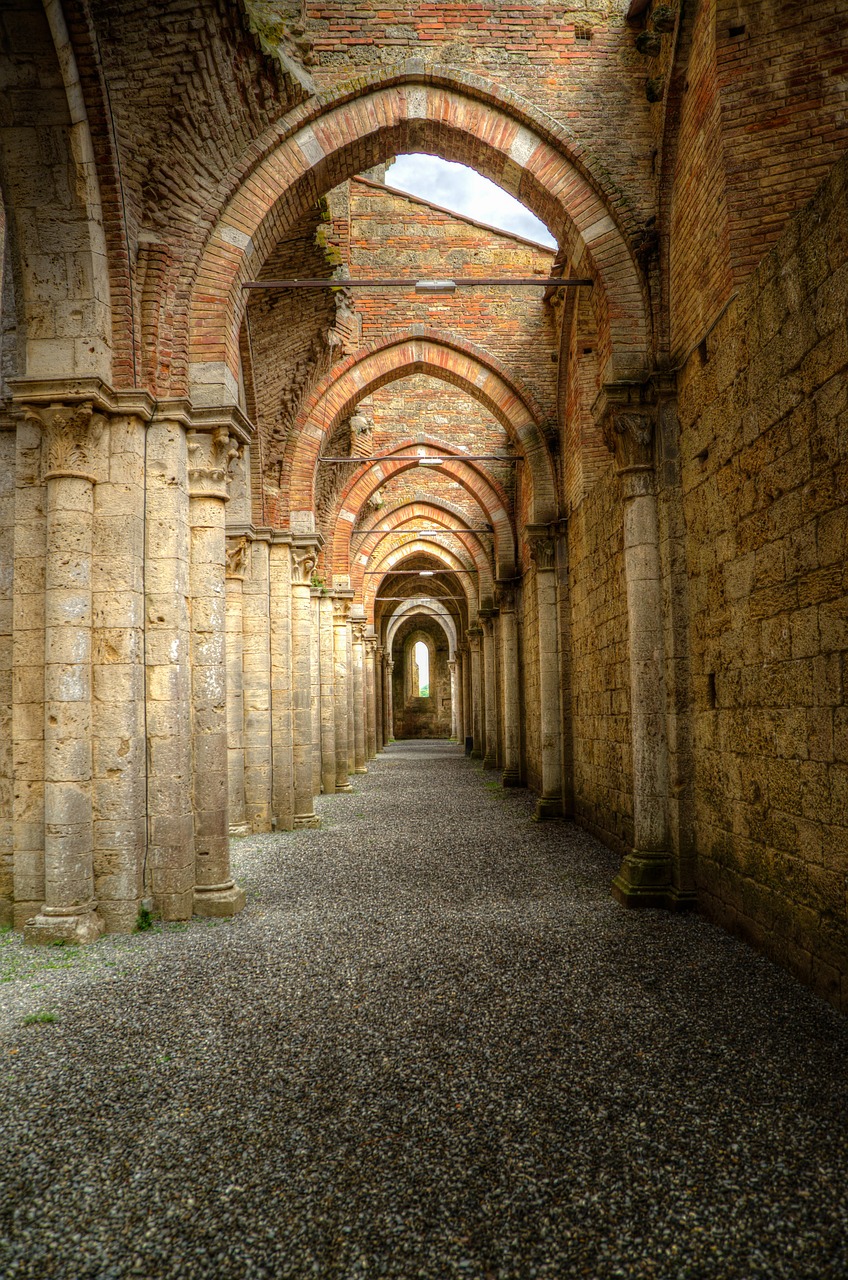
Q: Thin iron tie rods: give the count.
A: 6